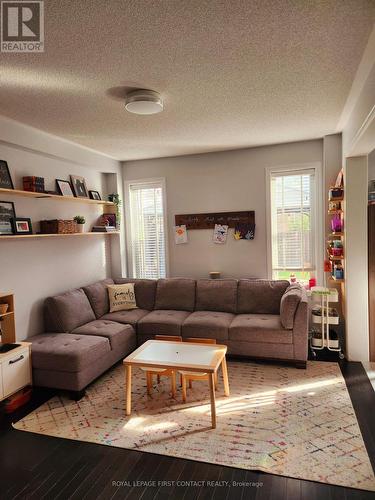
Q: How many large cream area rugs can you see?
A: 1